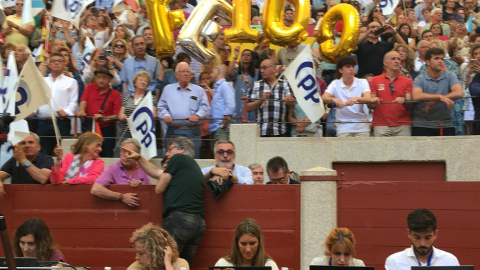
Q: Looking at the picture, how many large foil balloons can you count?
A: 5